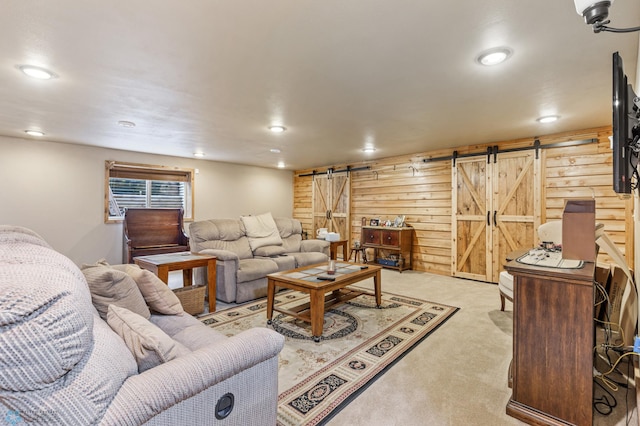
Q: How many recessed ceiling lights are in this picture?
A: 8